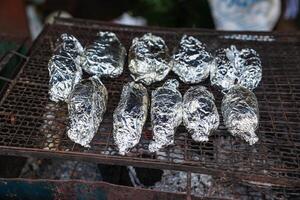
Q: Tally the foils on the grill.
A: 12